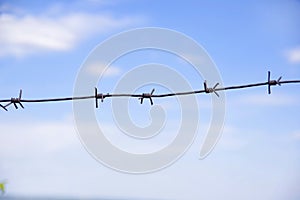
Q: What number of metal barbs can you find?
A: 5